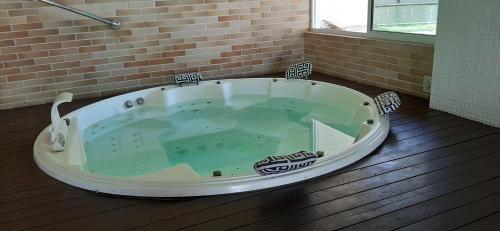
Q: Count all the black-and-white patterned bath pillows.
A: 4